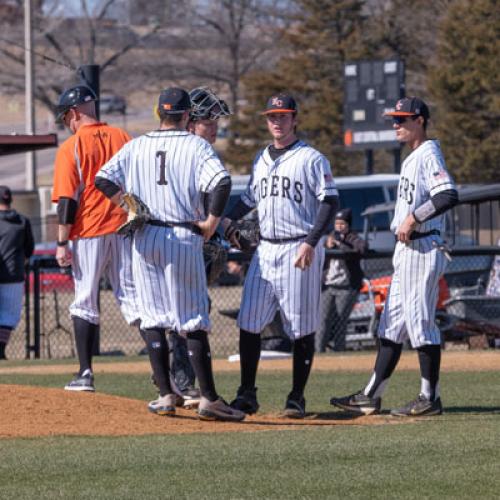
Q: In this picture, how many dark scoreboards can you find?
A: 1